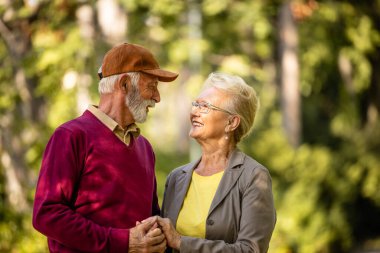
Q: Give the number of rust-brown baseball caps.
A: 1